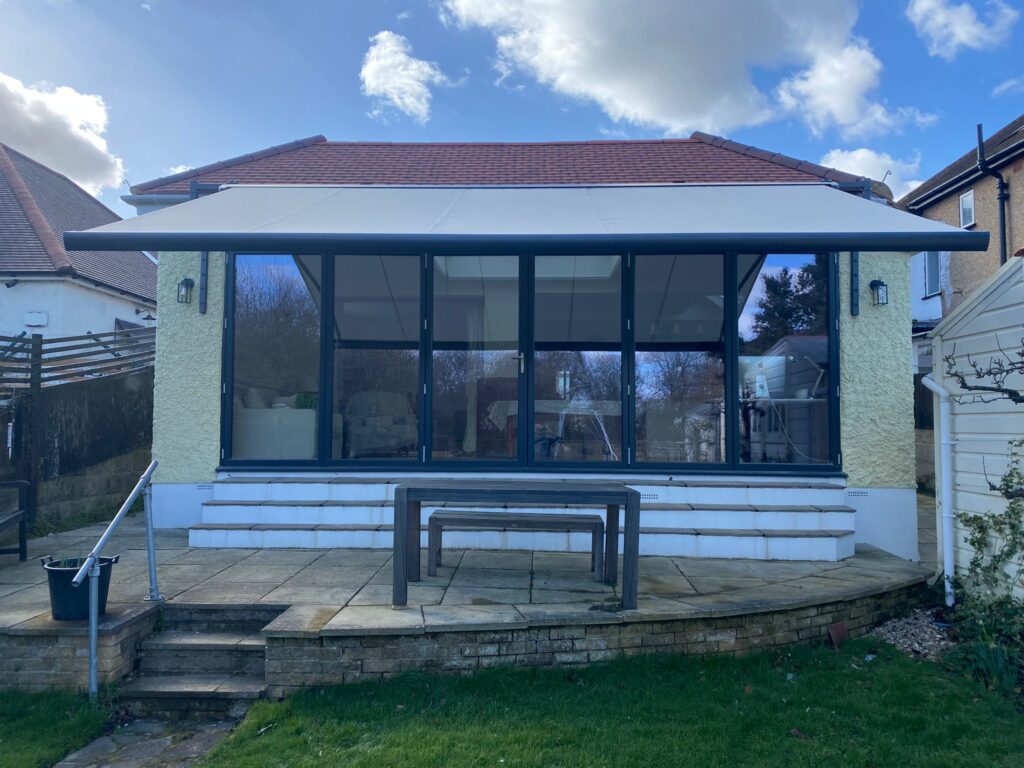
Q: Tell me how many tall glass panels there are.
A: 6